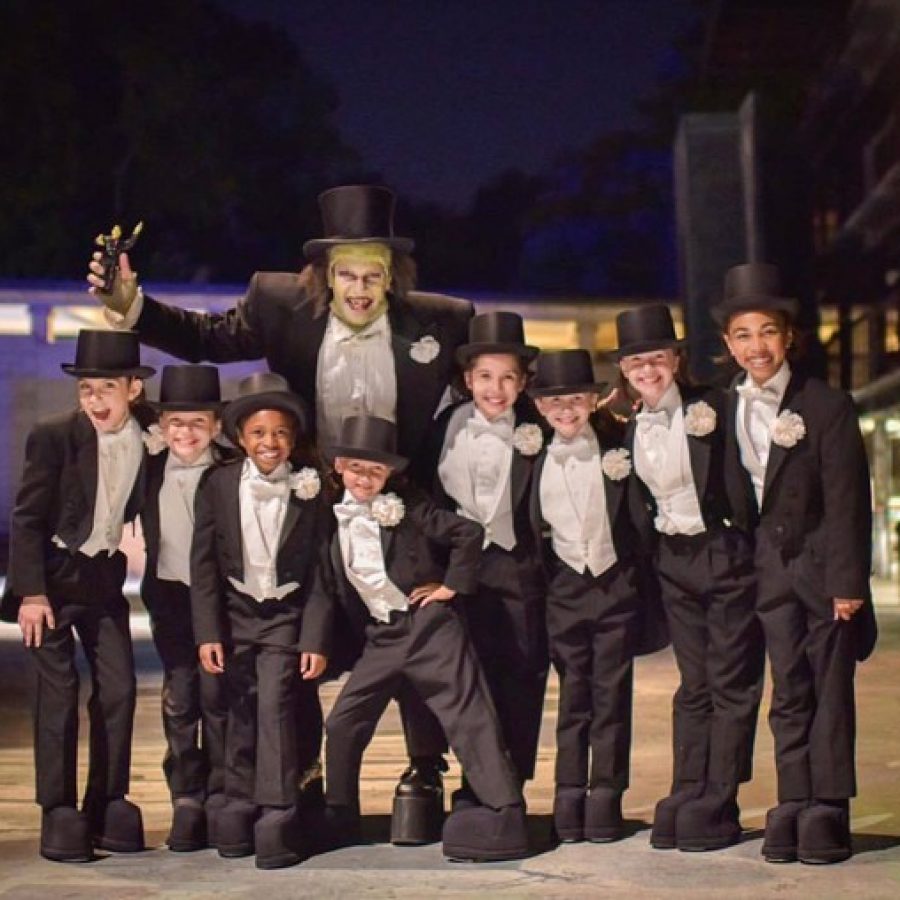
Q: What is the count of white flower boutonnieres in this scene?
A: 8